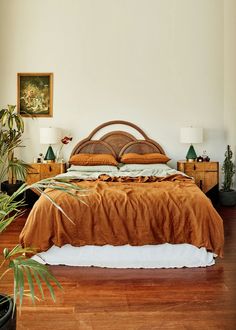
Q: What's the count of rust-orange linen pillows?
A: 2